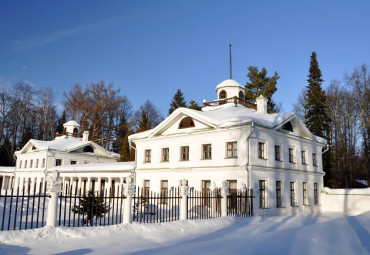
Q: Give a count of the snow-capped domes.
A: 2